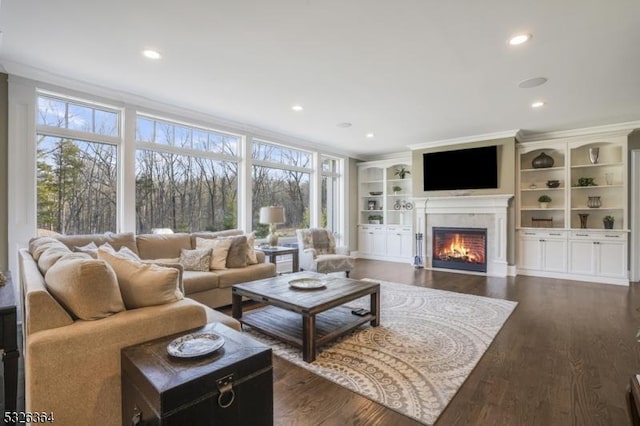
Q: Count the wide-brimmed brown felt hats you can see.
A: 0